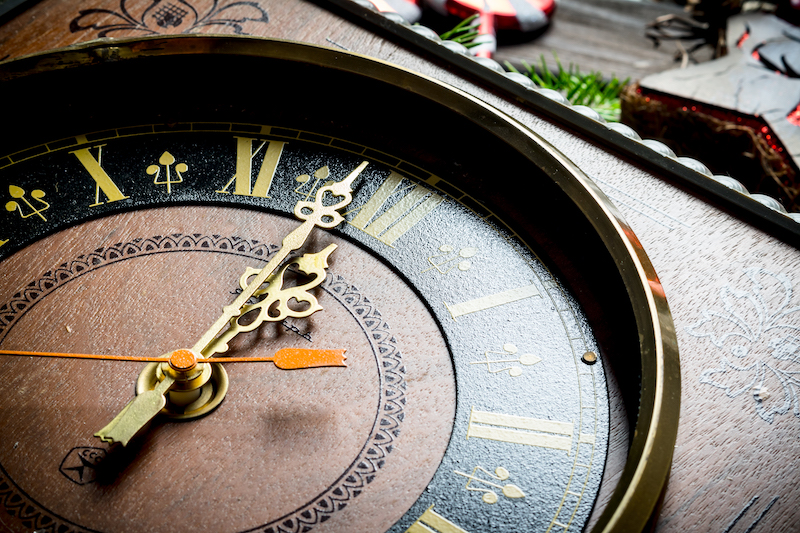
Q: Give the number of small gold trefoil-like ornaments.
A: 6